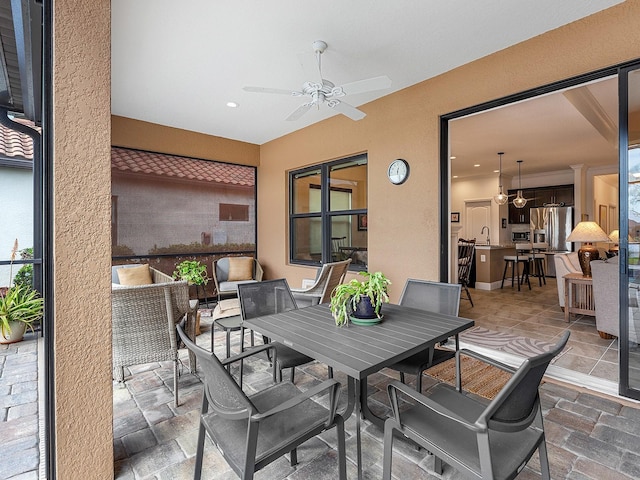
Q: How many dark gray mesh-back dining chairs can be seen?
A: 4